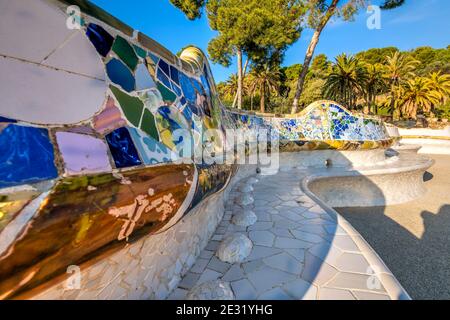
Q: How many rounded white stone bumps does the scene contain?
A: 6